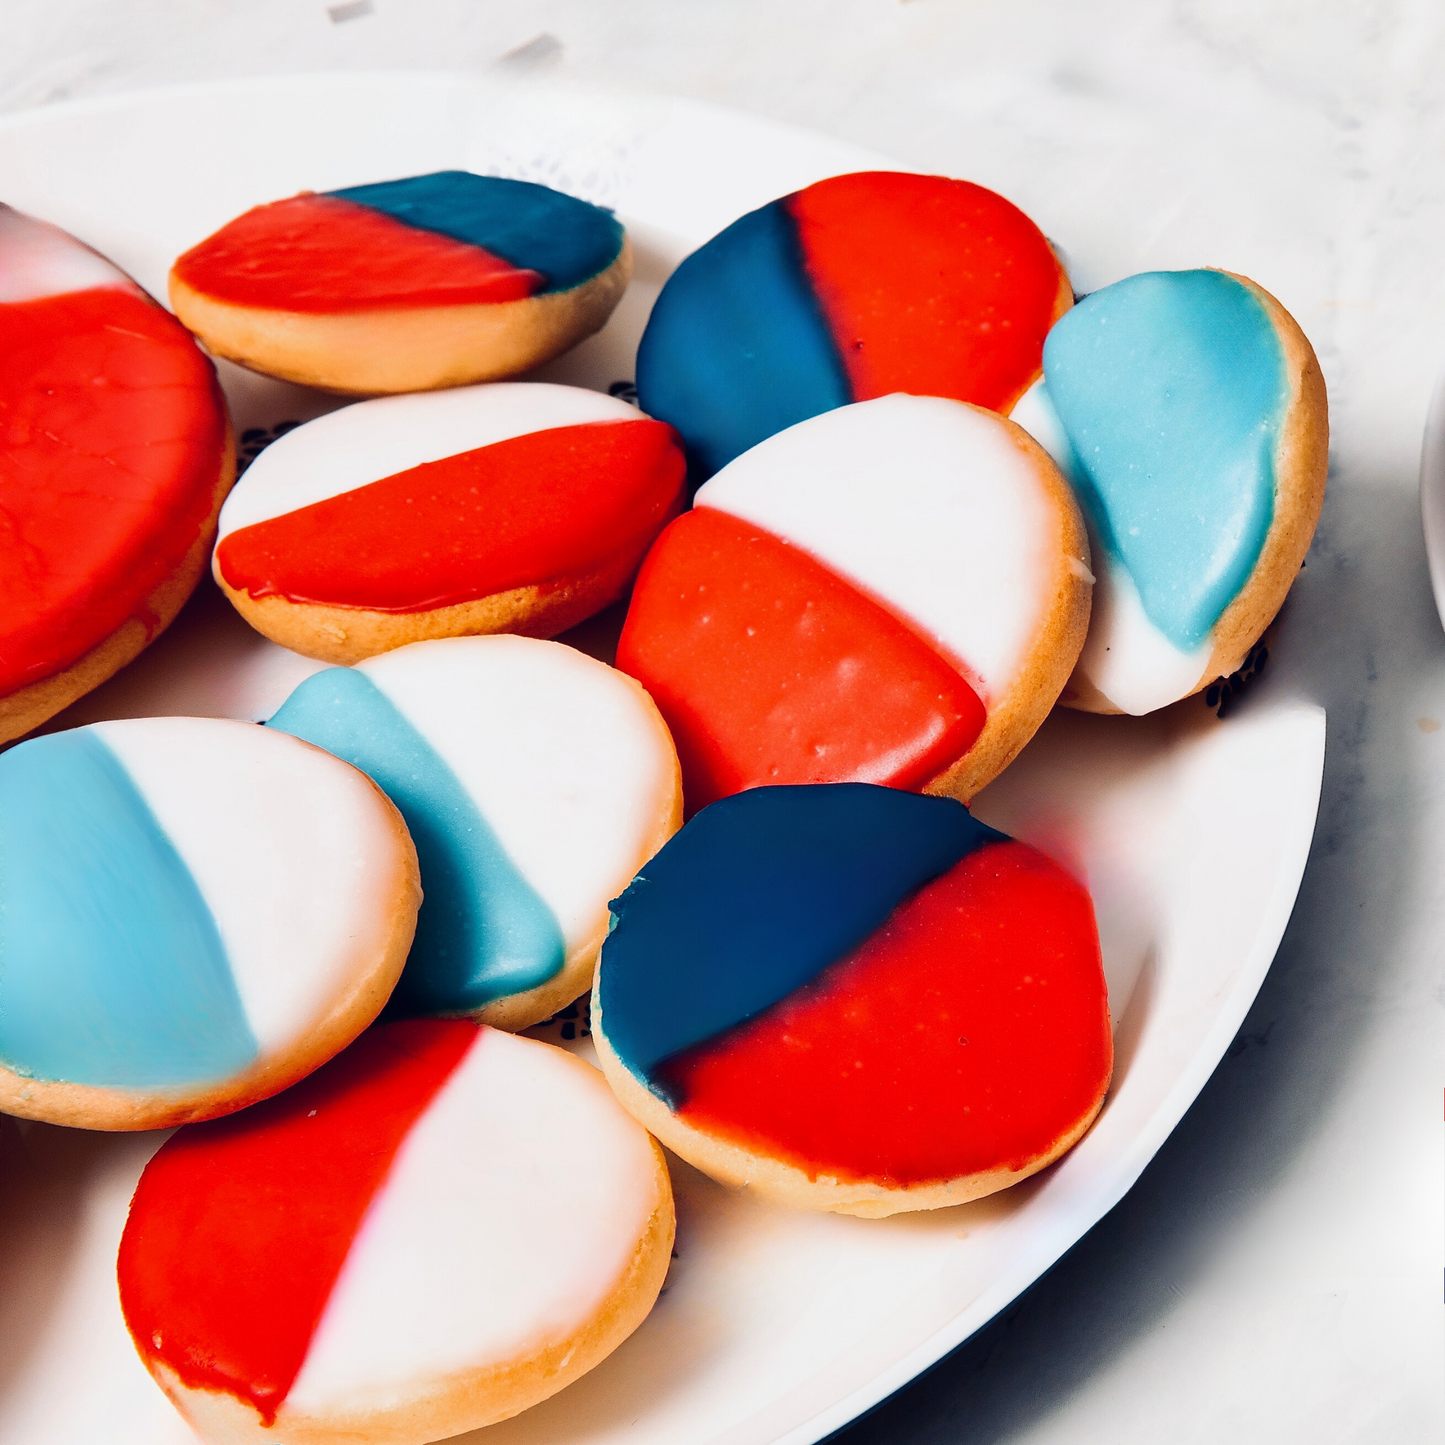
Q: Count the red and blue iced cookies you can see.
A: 3